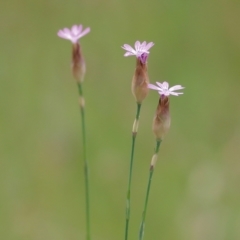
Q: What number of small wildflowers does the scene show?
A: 3